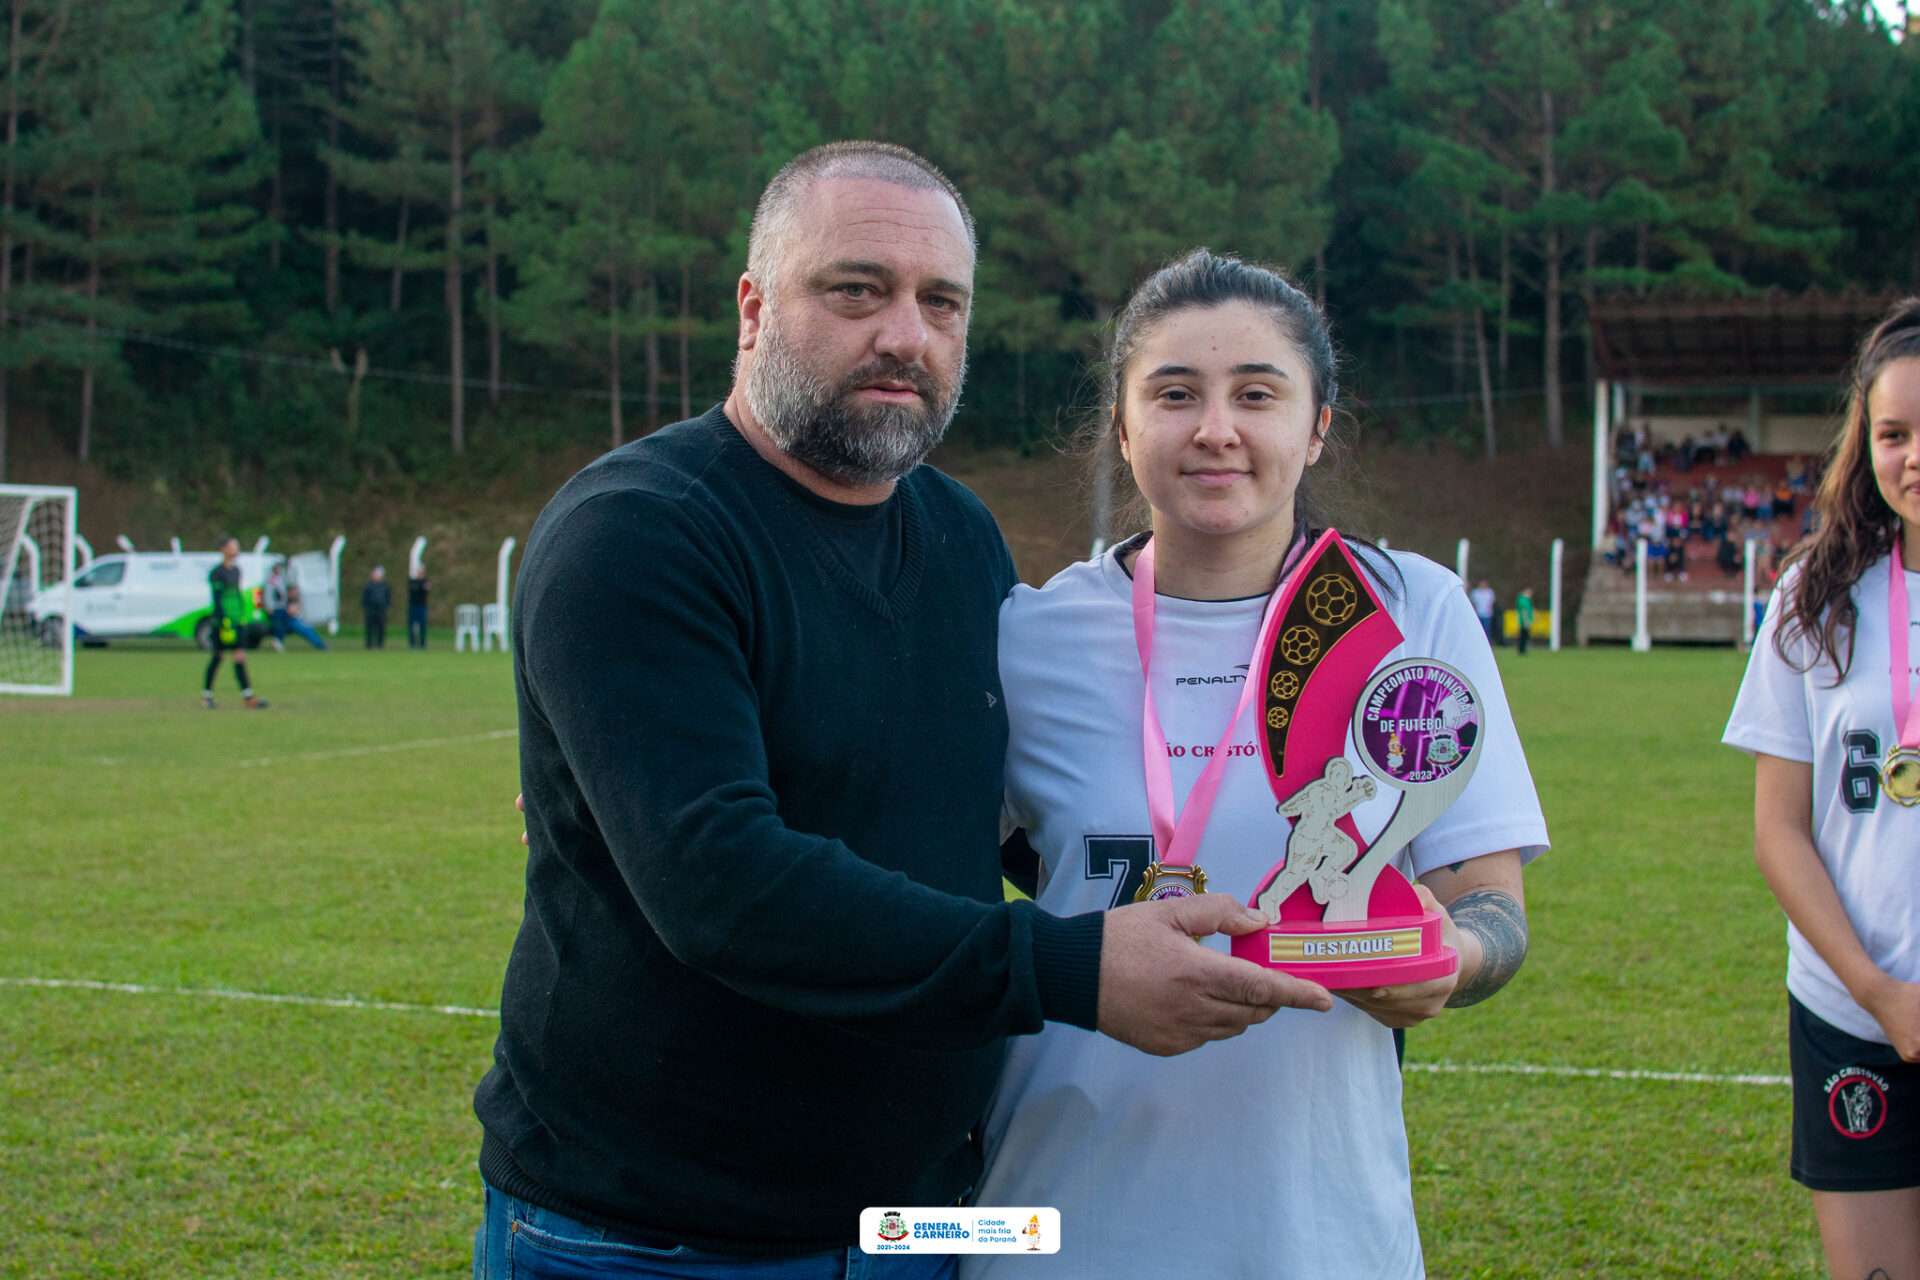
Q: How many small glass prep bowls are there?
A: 0